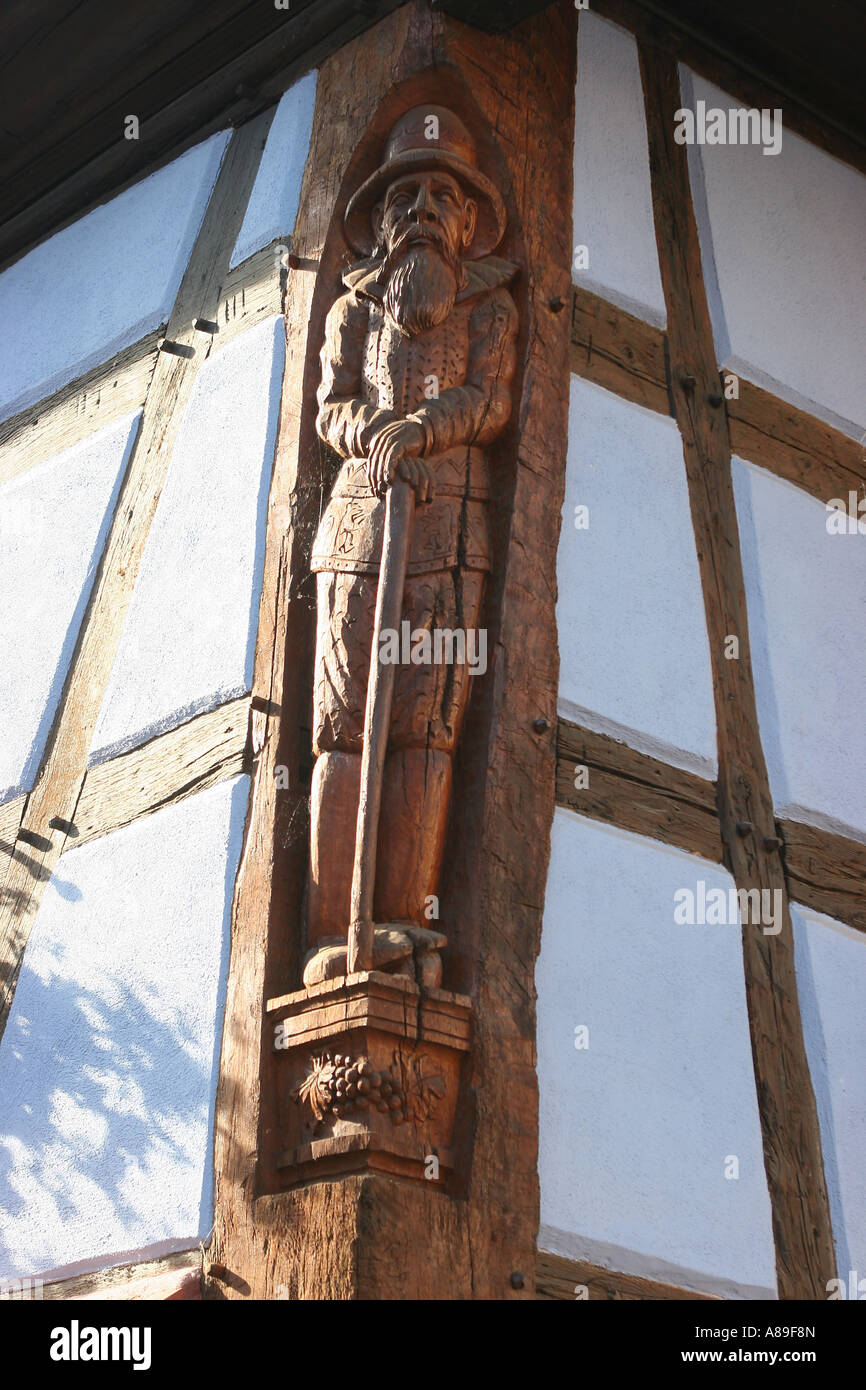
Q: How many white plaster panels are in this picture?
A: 11